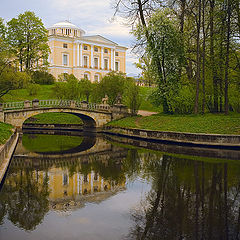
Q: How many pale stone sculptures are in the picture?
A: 2